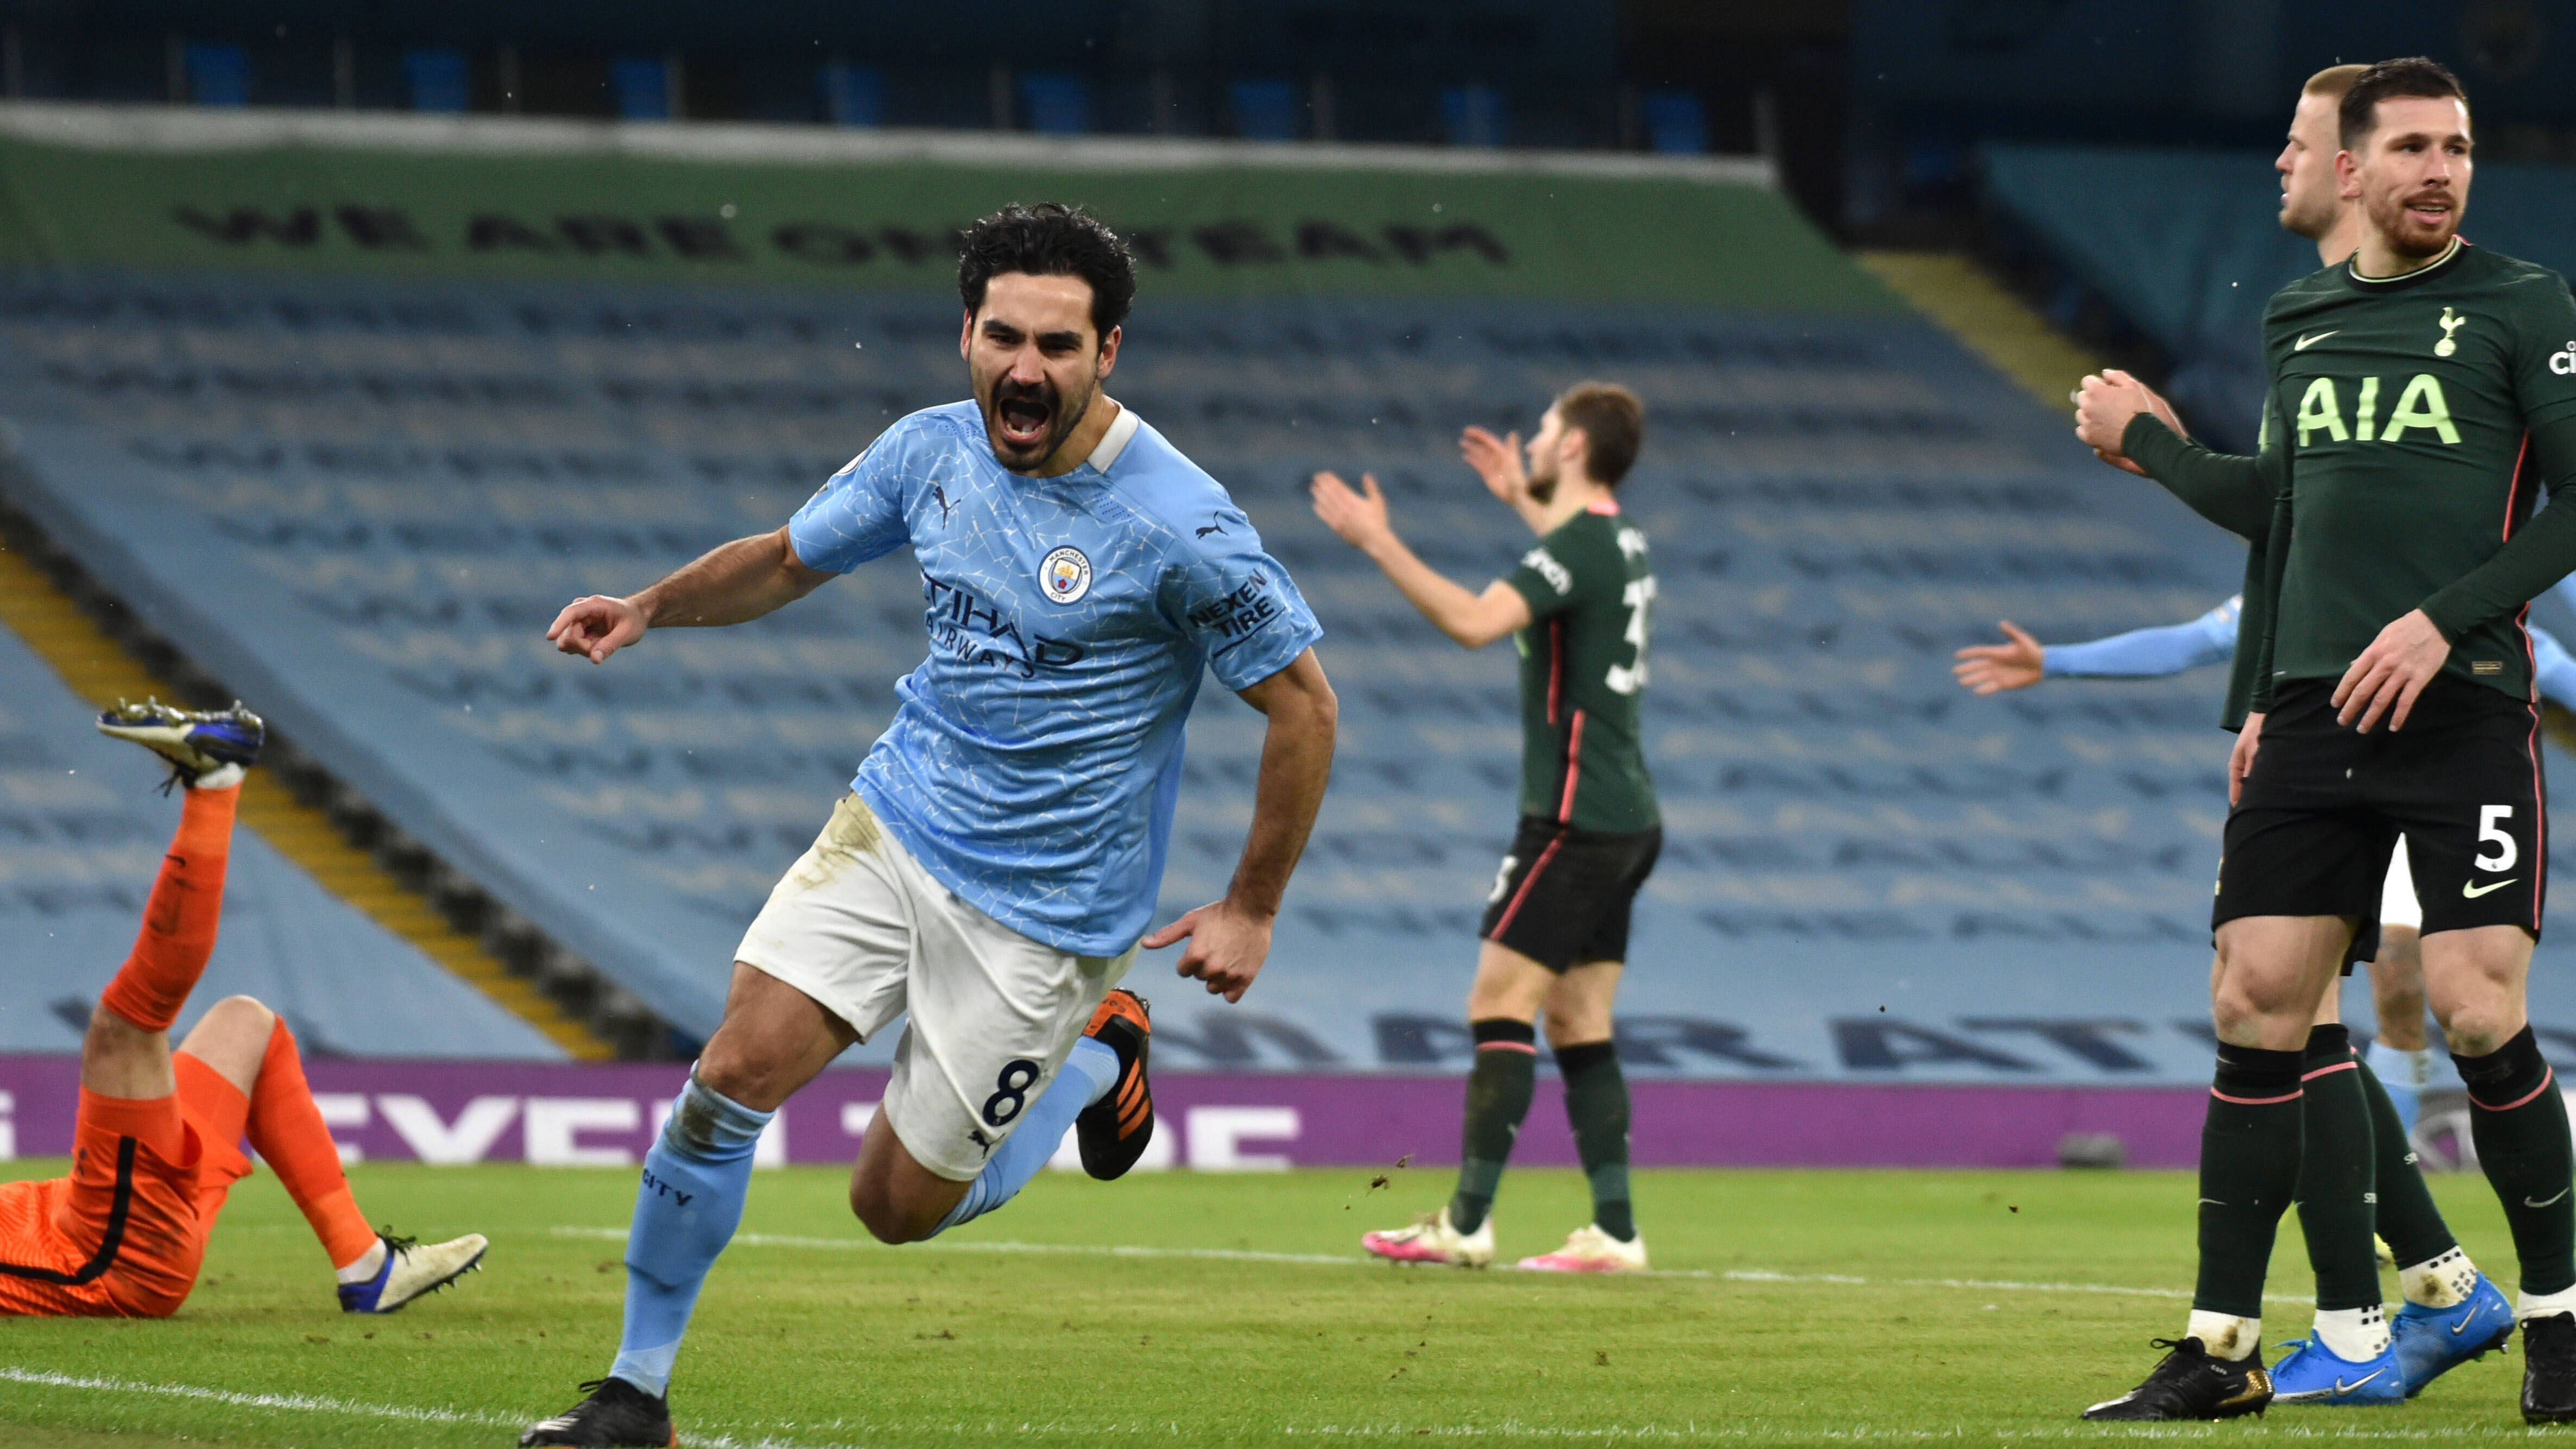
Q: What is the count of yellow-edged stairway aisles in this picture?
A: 2